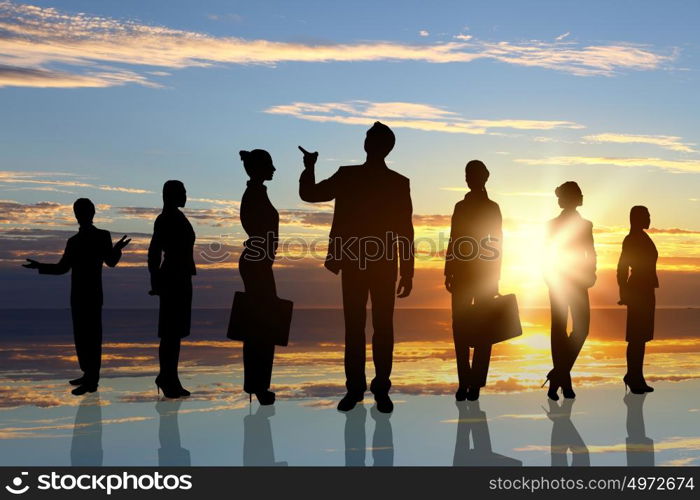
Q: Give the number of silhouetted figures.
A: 7